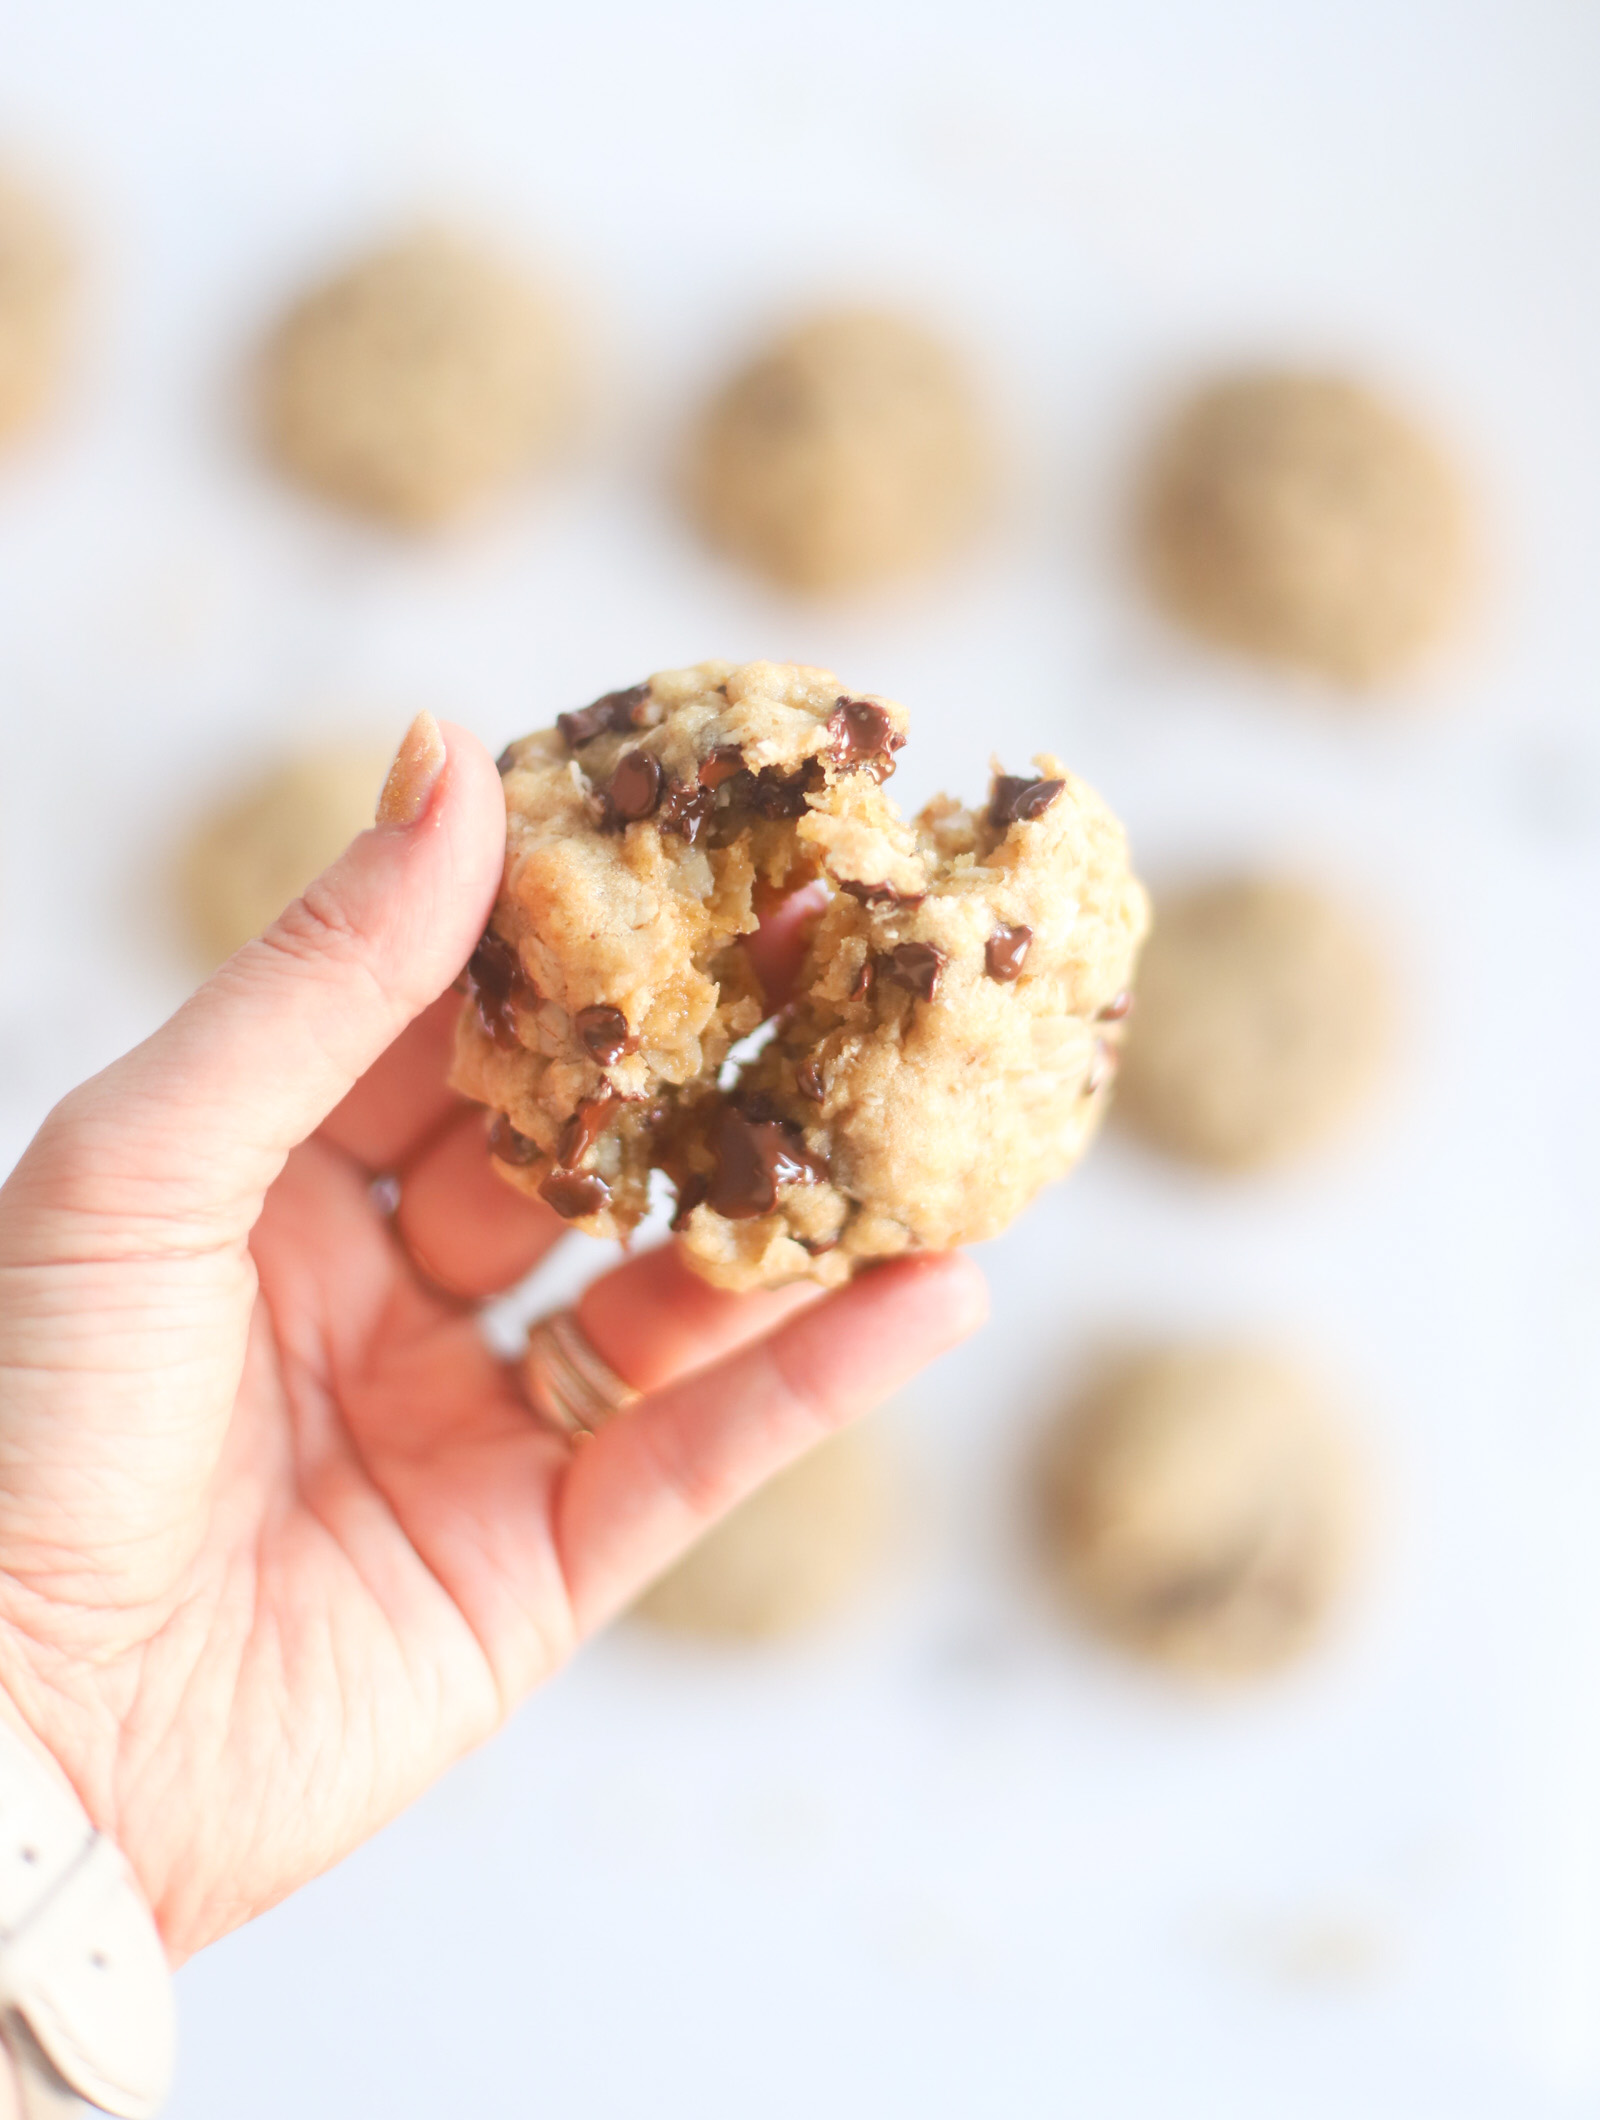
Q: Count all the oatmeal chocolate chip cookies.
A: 9